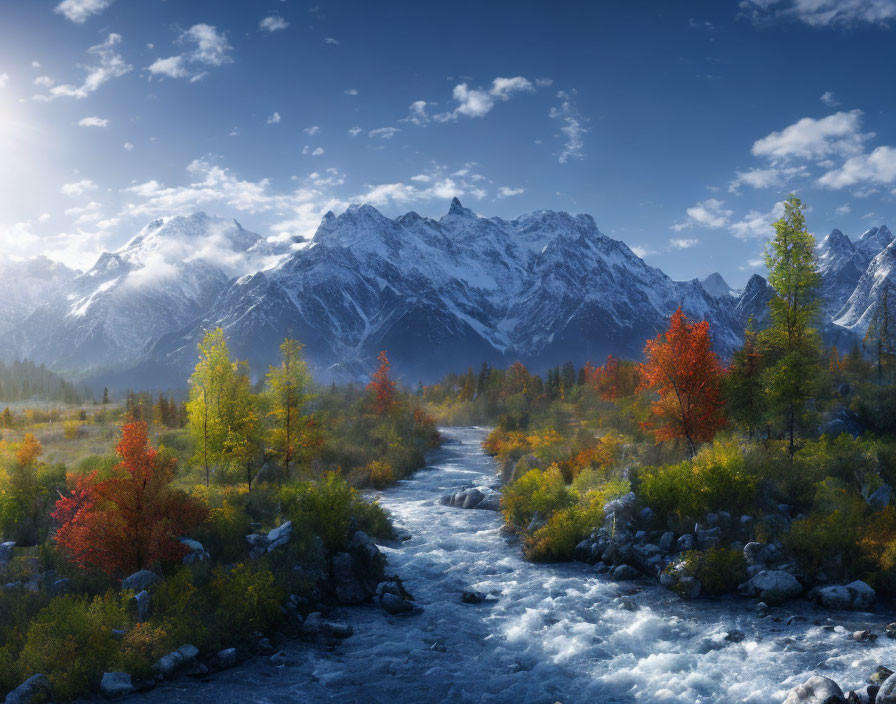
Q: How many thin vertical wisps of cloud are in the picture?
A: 1